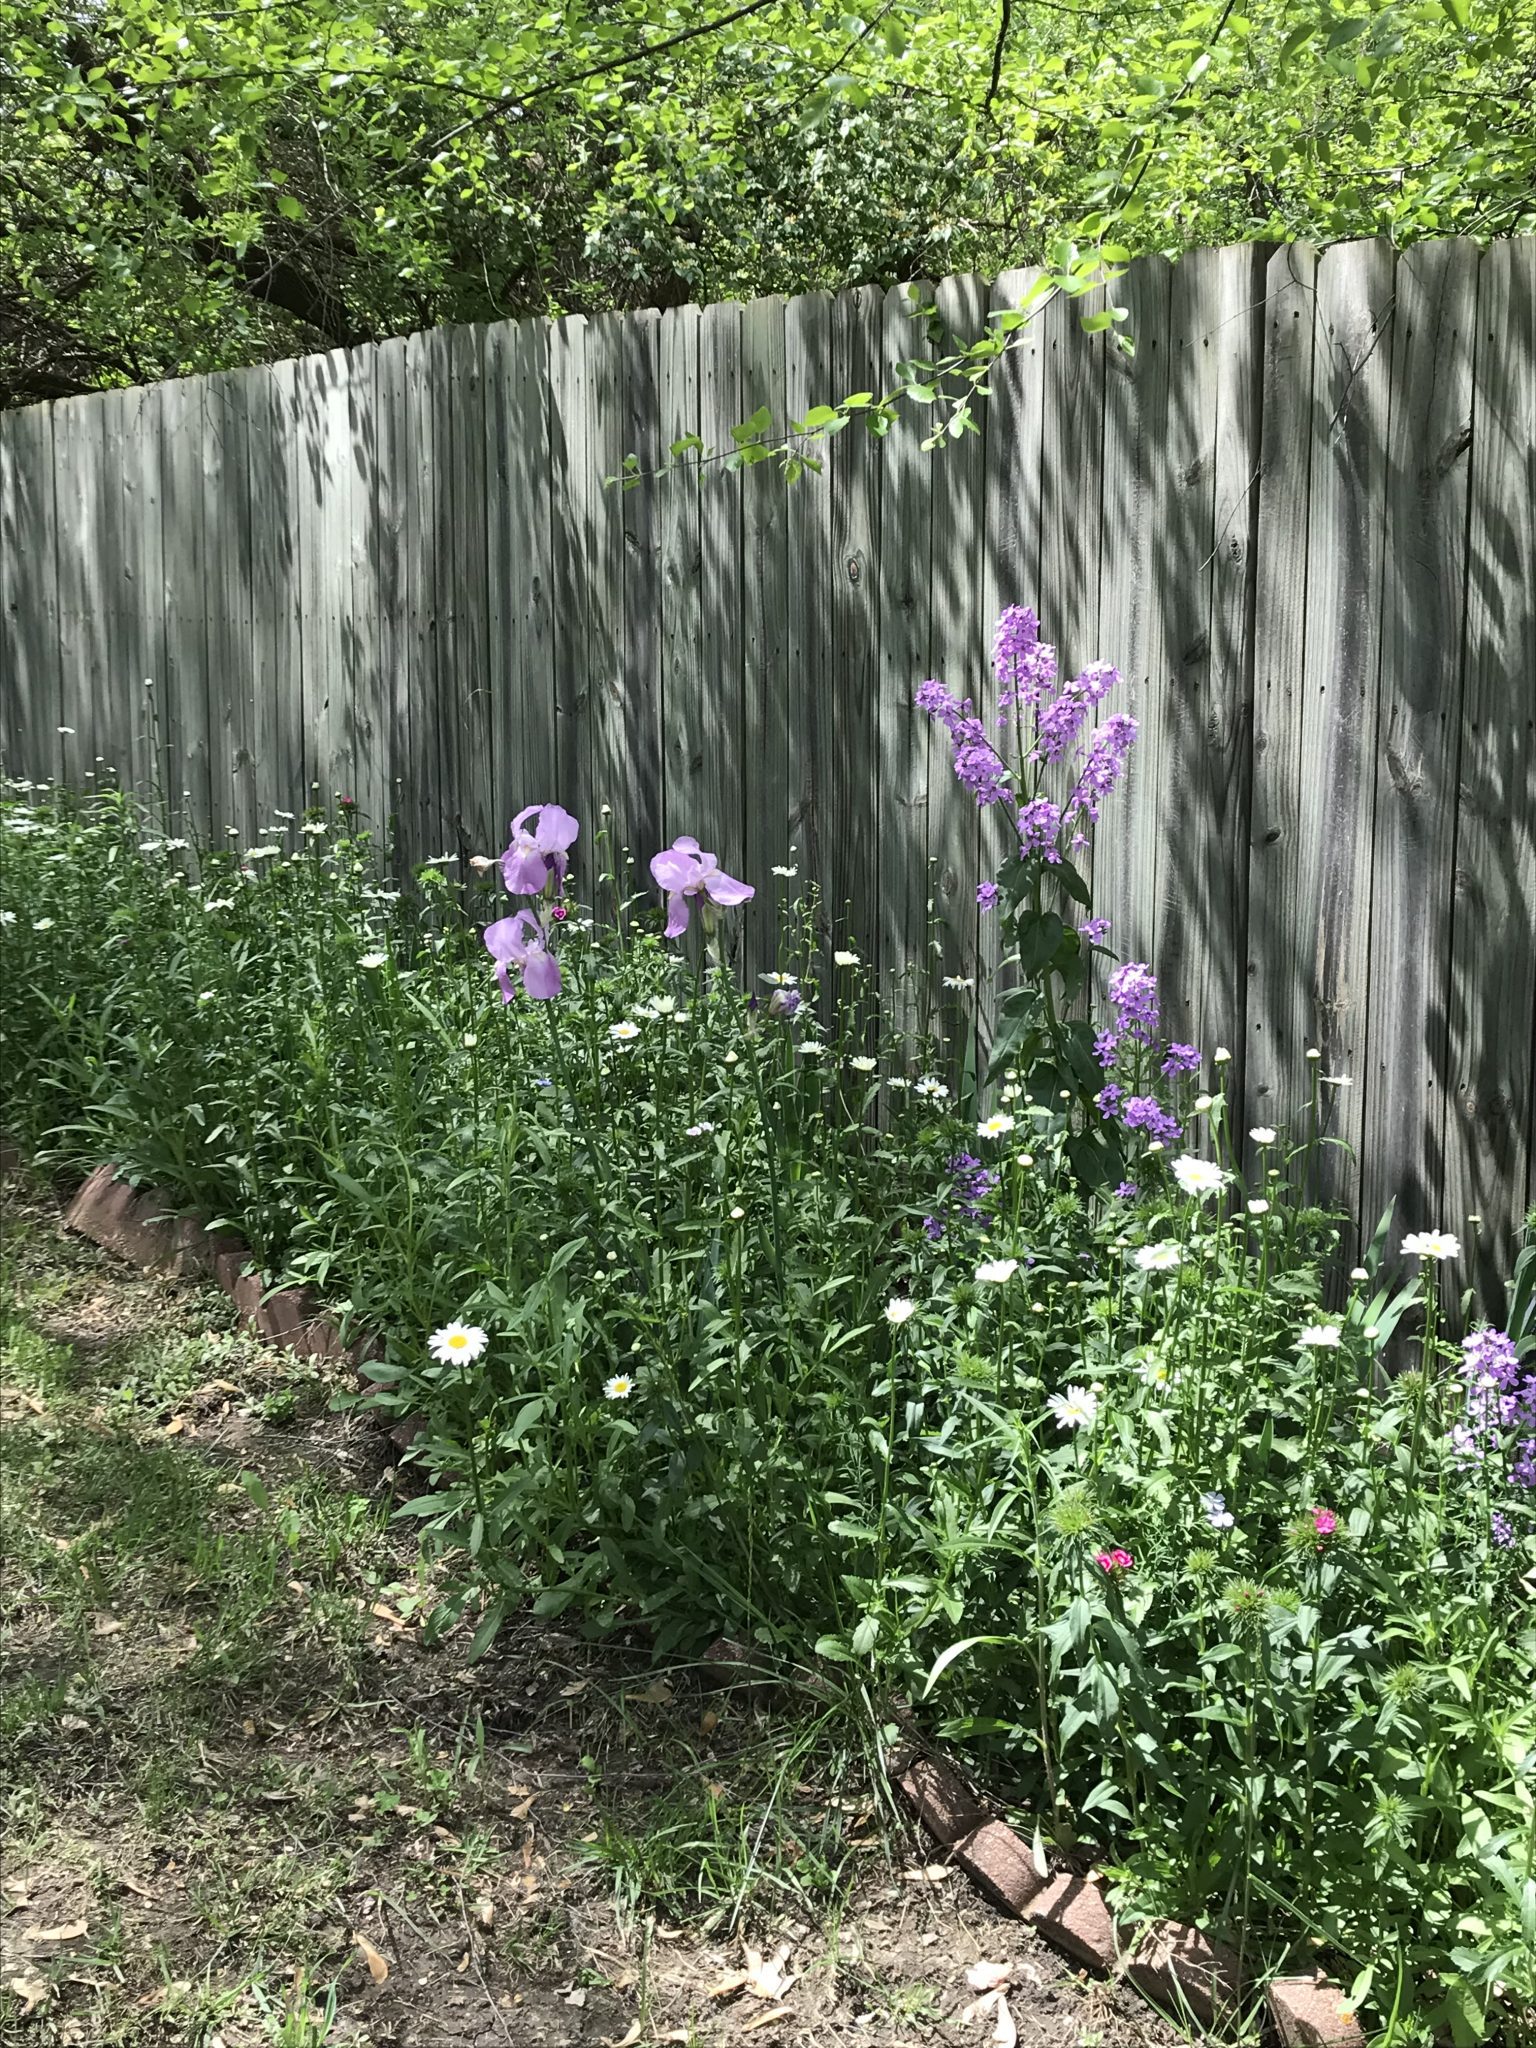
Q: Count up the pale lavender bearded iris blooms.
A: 3